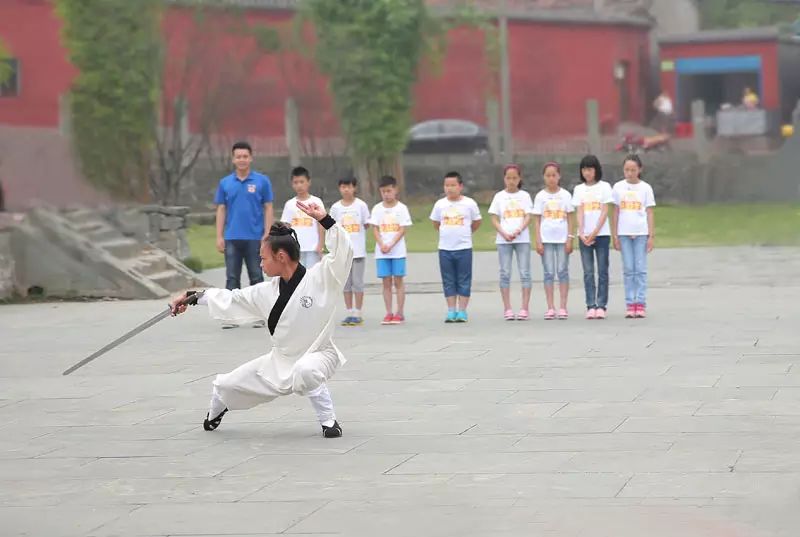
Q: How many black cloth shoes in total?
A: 2